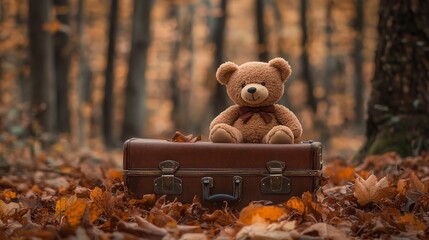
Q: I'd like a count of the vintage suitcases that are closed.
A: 1